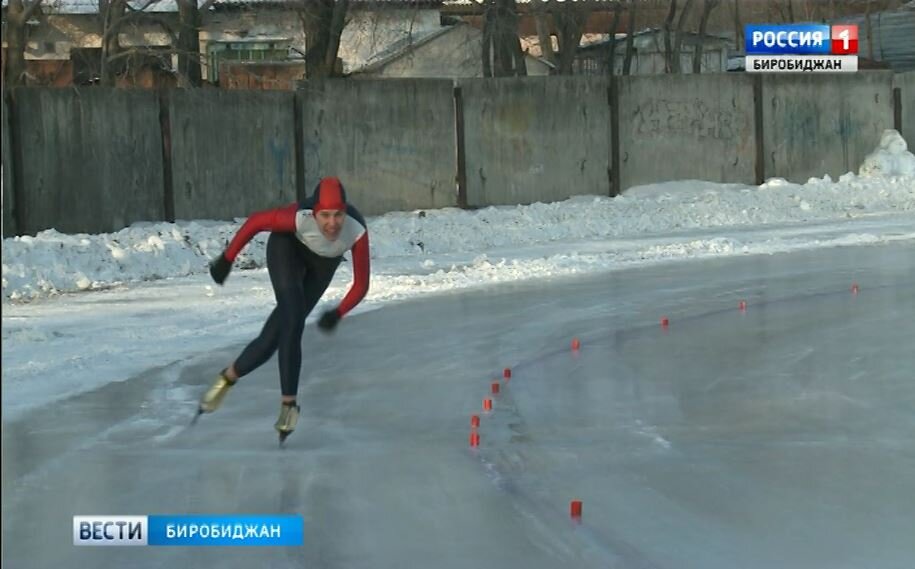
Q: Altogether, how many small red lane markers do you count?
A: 10